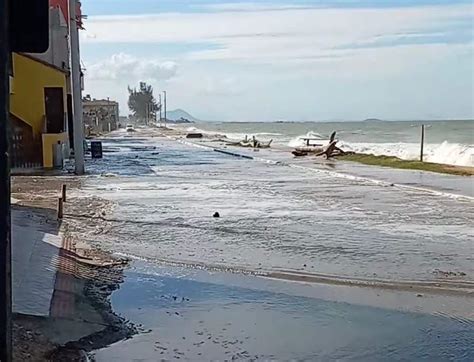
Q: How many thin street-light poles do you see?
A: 2